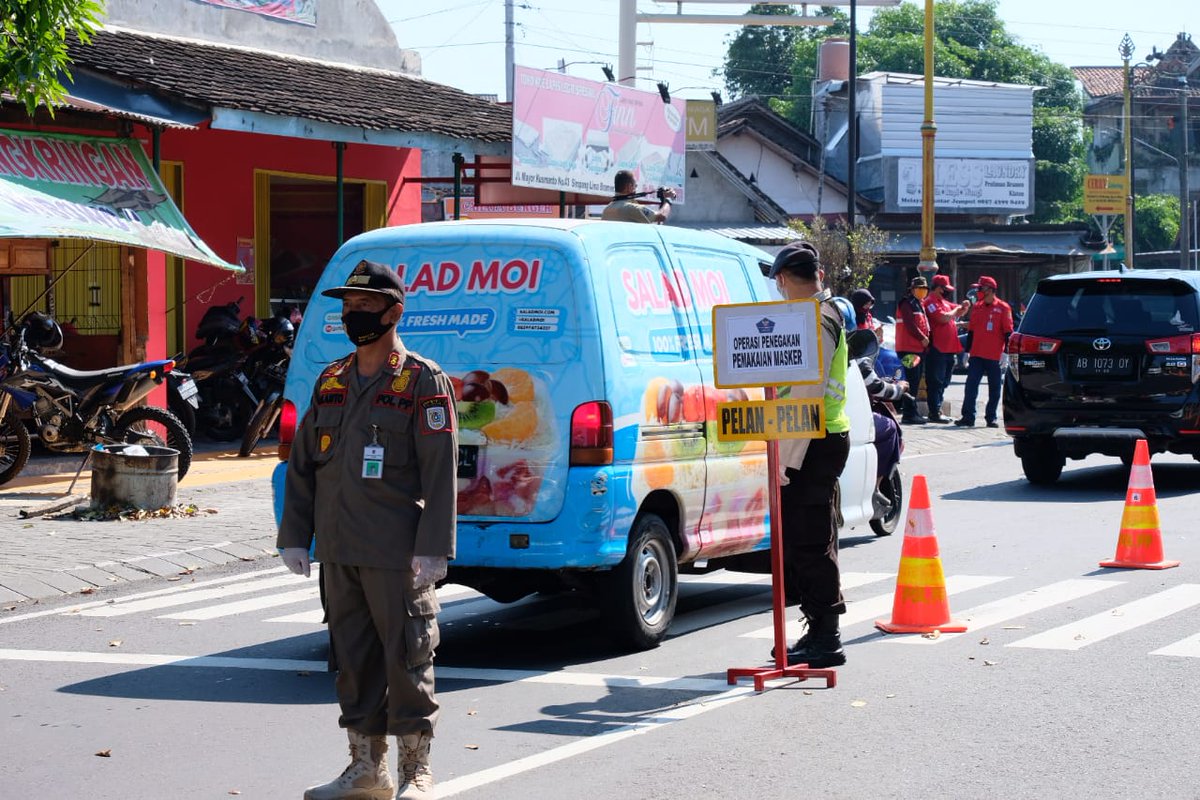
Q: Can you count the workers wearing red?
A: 3